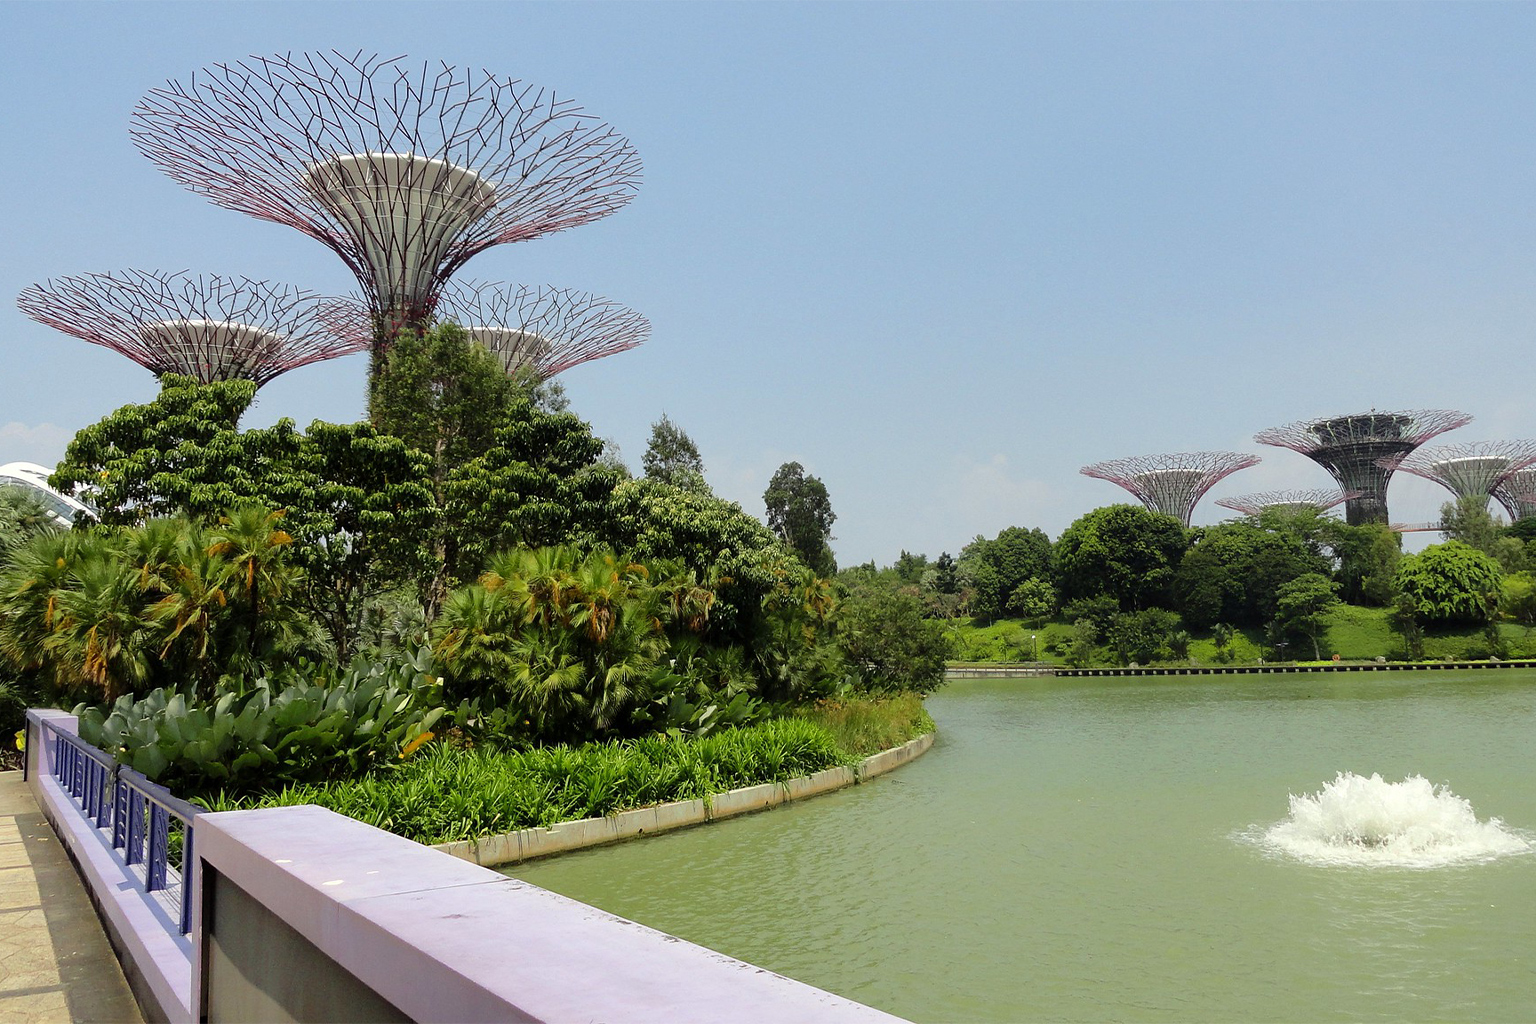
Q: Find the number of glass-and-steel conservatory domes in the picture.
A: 1